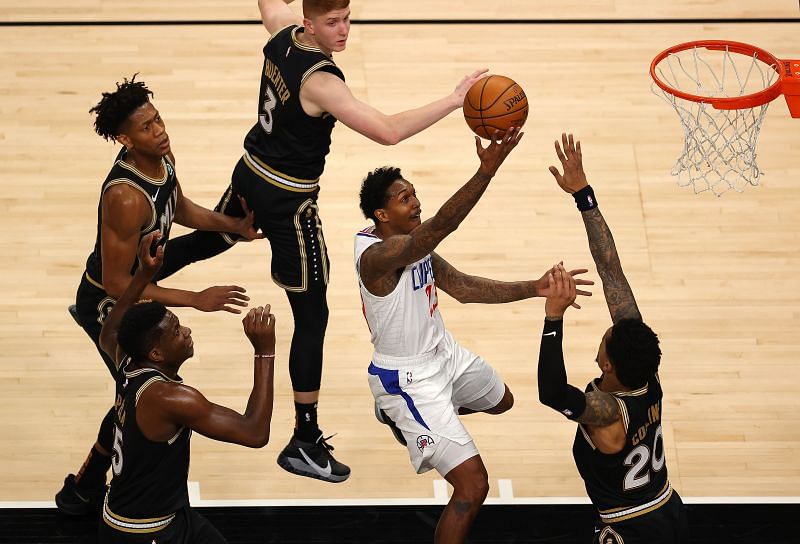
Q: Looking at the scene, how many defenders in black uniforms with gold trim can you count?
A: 4